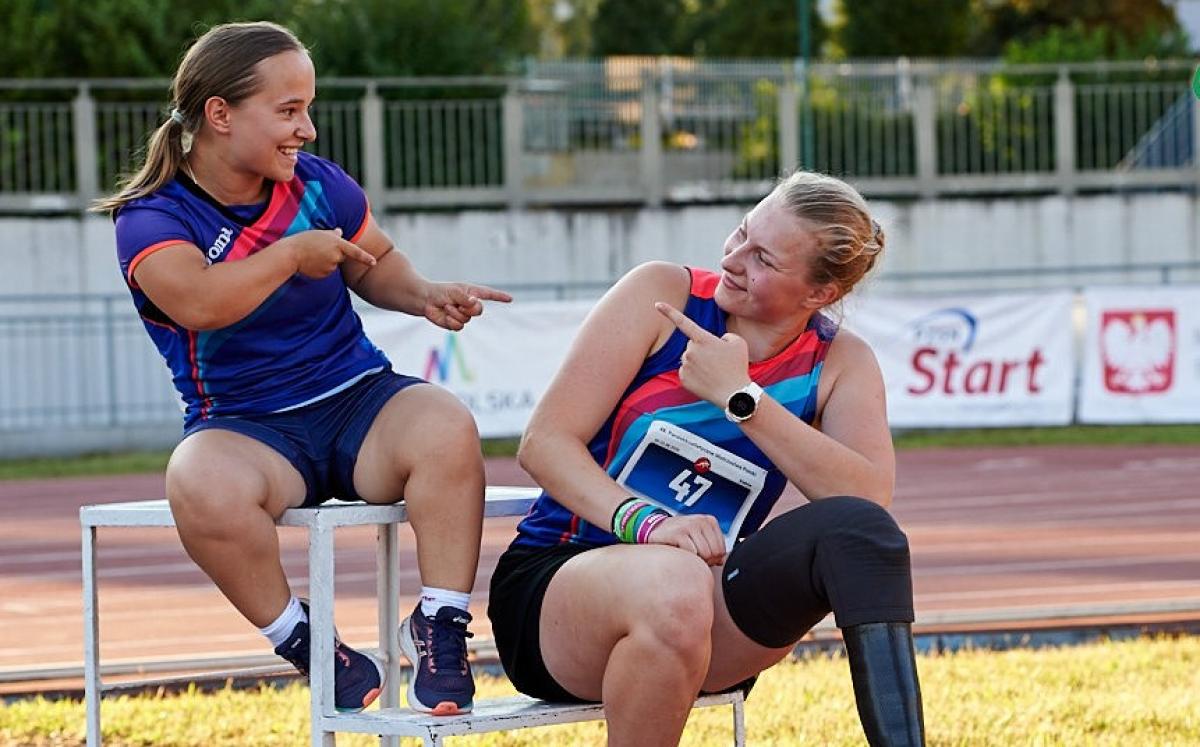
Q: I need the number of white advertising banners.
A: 3